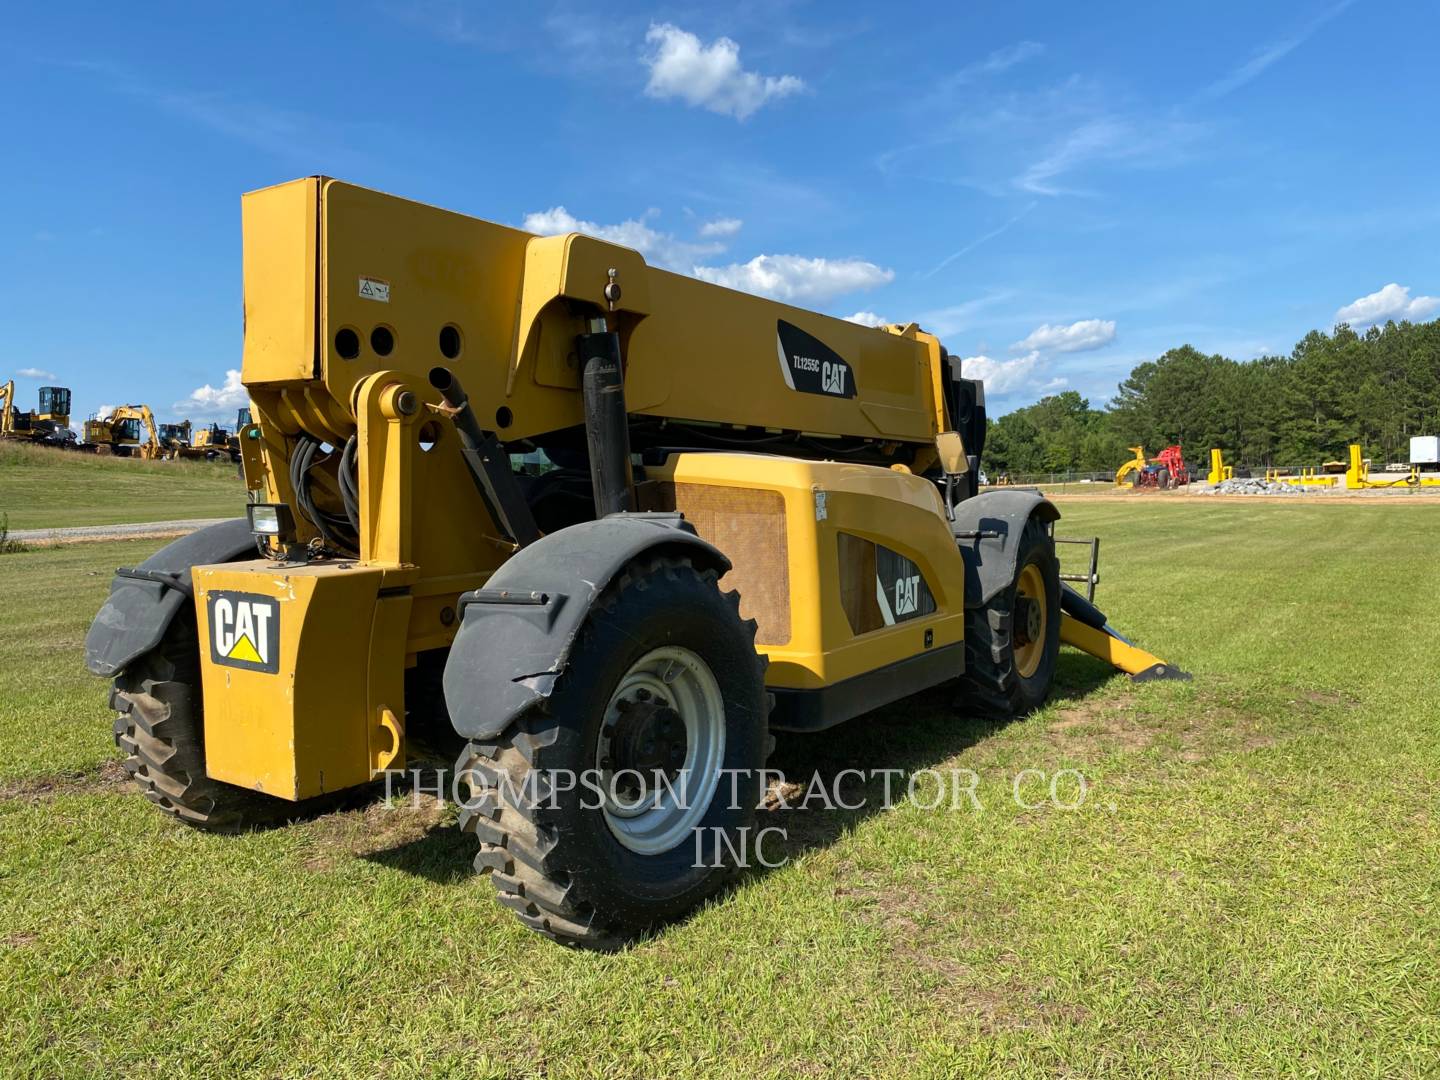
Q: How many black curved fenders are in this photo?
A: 3